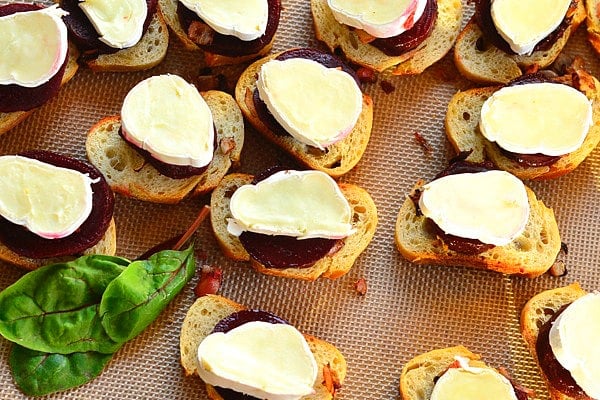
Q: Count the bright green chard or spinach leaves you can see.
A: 3